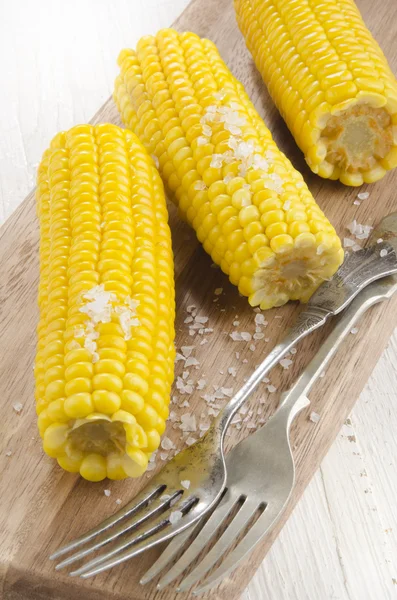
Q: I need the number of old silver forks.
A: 2